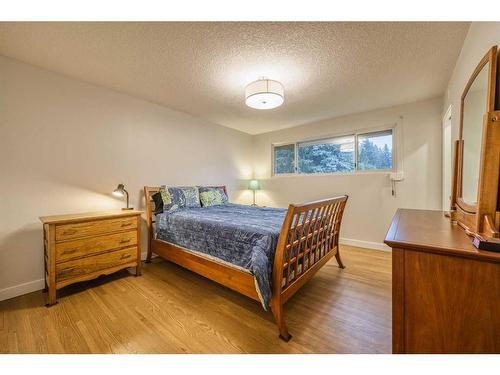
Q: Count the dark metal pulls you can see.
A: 6